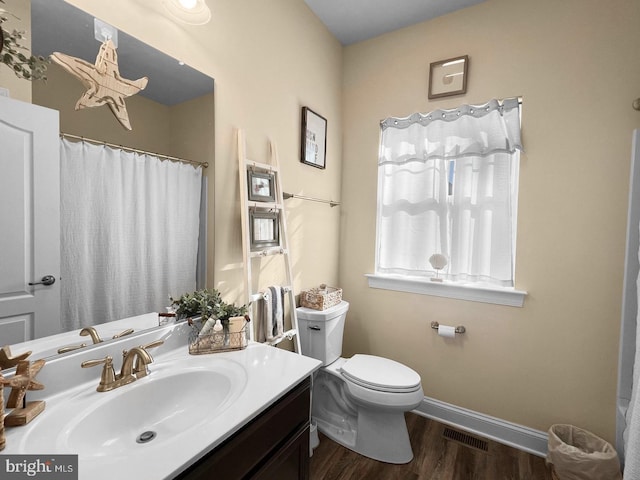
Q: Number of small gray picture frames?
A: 2